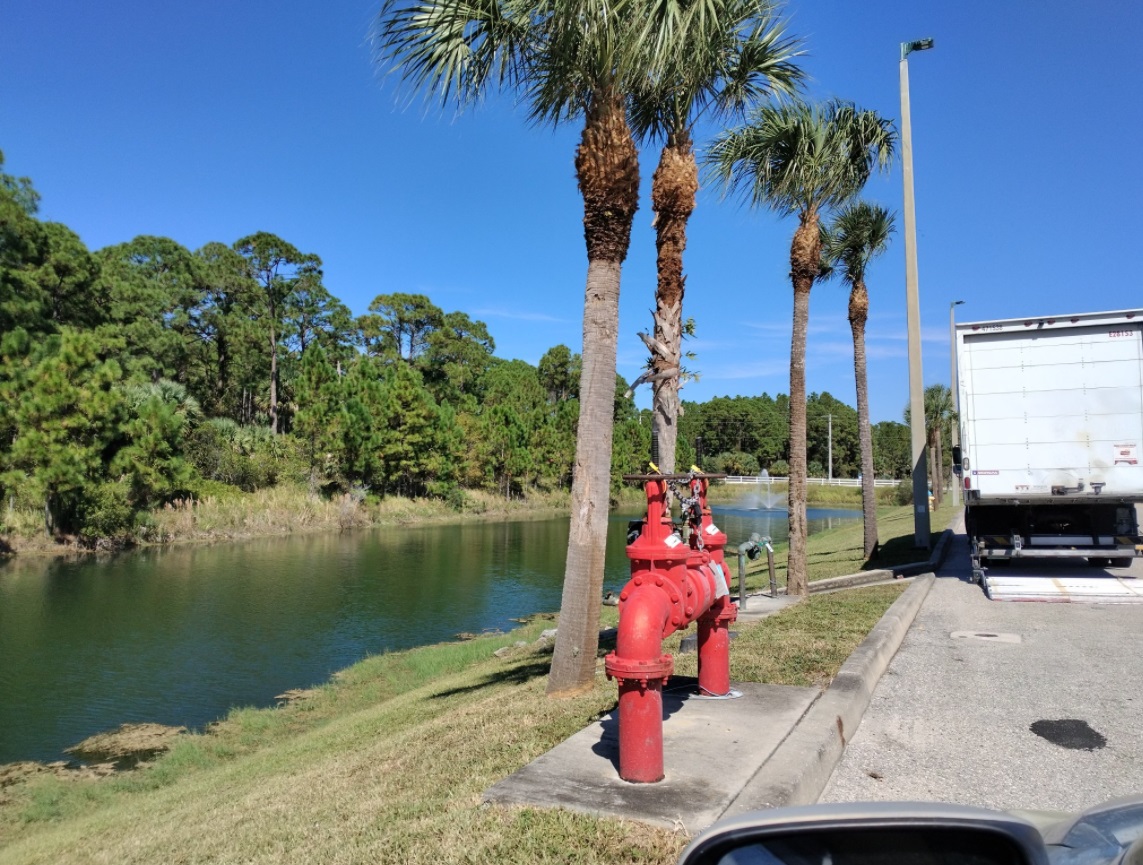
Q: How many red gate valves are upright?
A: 2